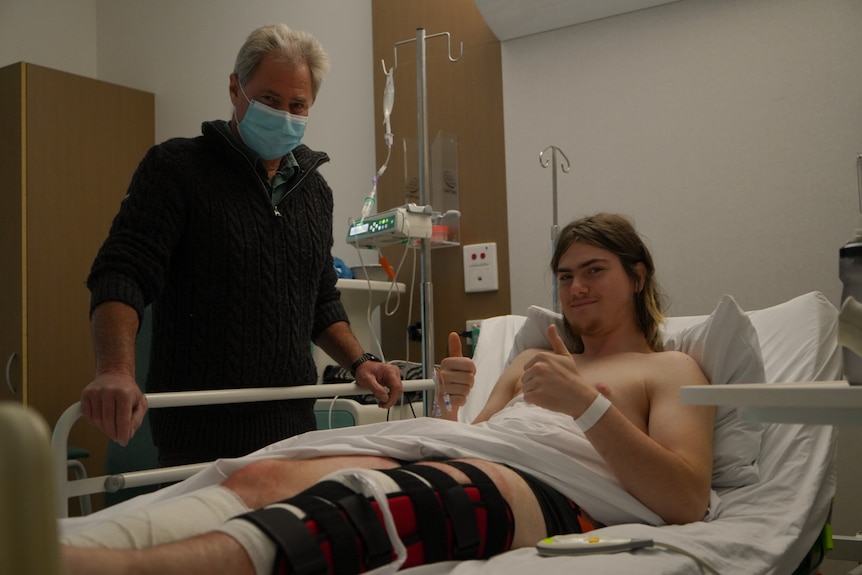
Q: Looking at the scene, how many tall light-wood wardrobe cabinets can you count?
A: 1